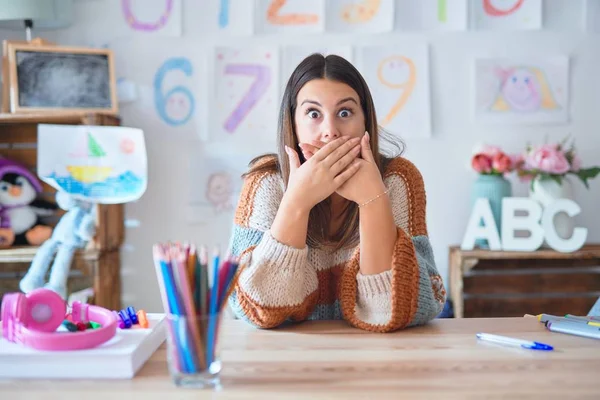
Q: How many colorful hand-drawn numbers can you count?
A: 9